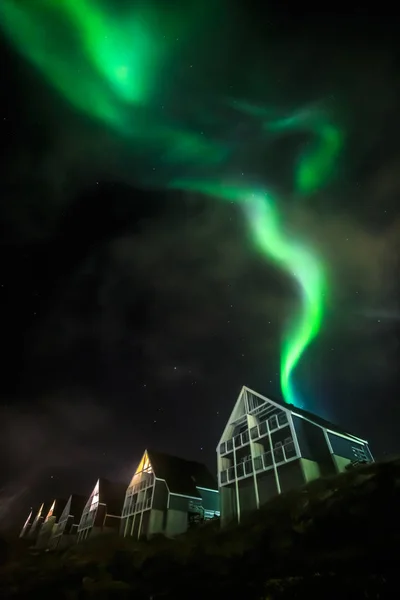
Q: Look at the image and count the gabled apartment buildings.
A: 7